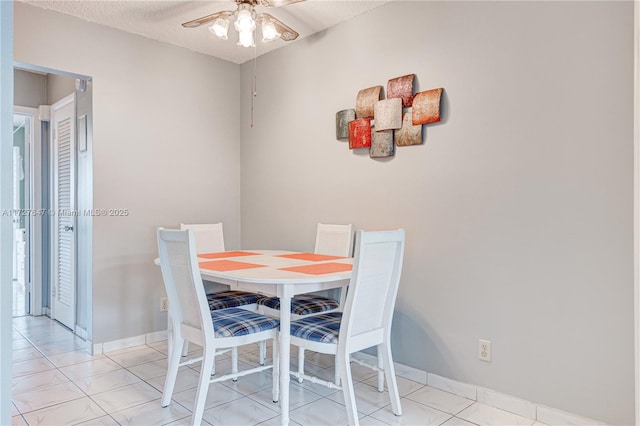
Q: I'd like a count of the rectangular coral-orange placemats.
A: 4